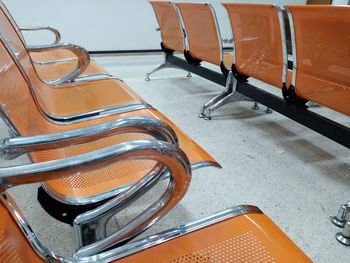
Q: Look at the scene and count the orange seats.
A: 9